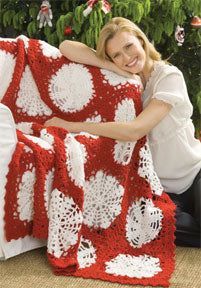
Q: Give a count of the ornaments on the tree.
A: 5